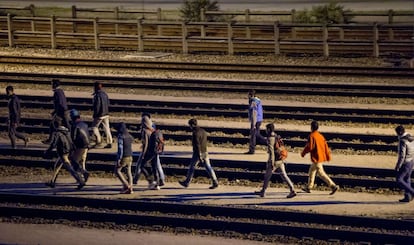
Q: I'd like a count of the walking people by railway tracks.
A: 13